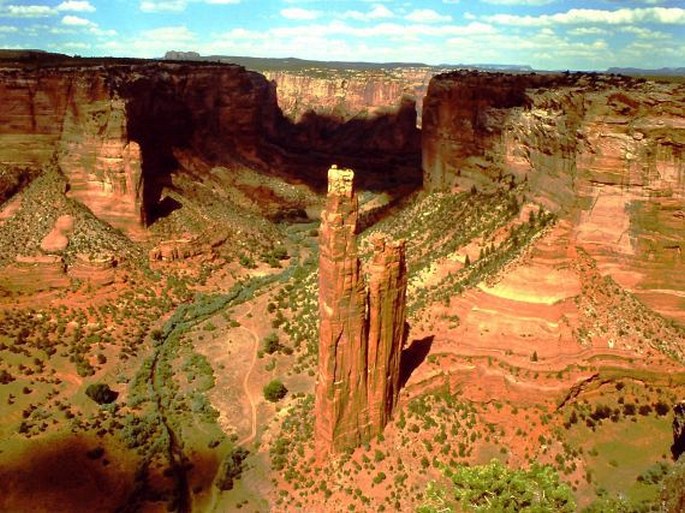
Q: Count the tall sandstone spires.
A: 2